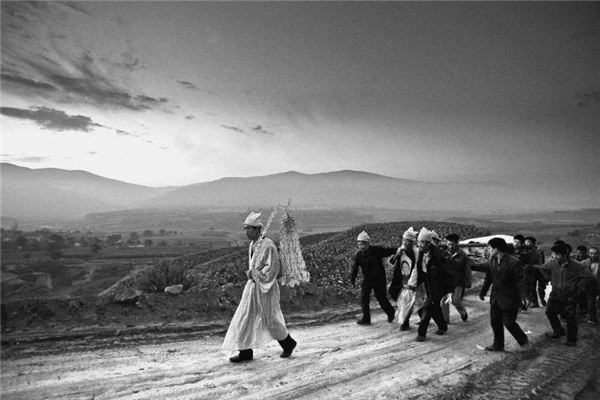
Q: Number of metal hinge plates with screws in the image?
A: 0